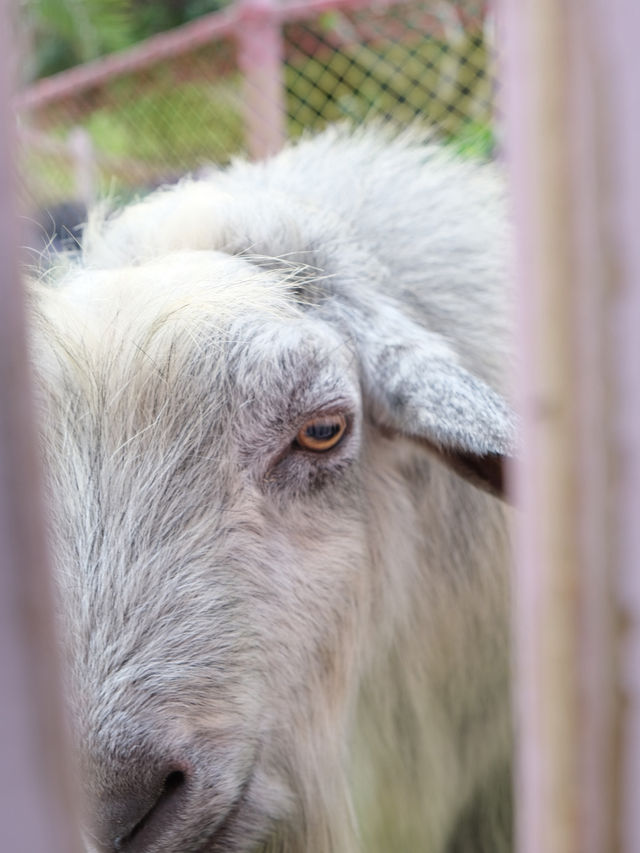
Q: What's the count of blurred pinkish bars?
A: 2